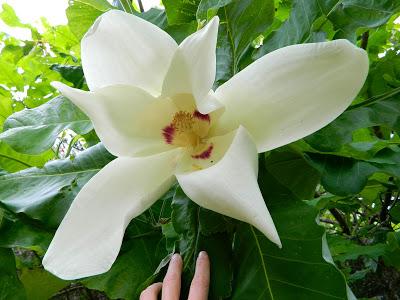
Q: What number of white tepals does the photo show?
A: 6